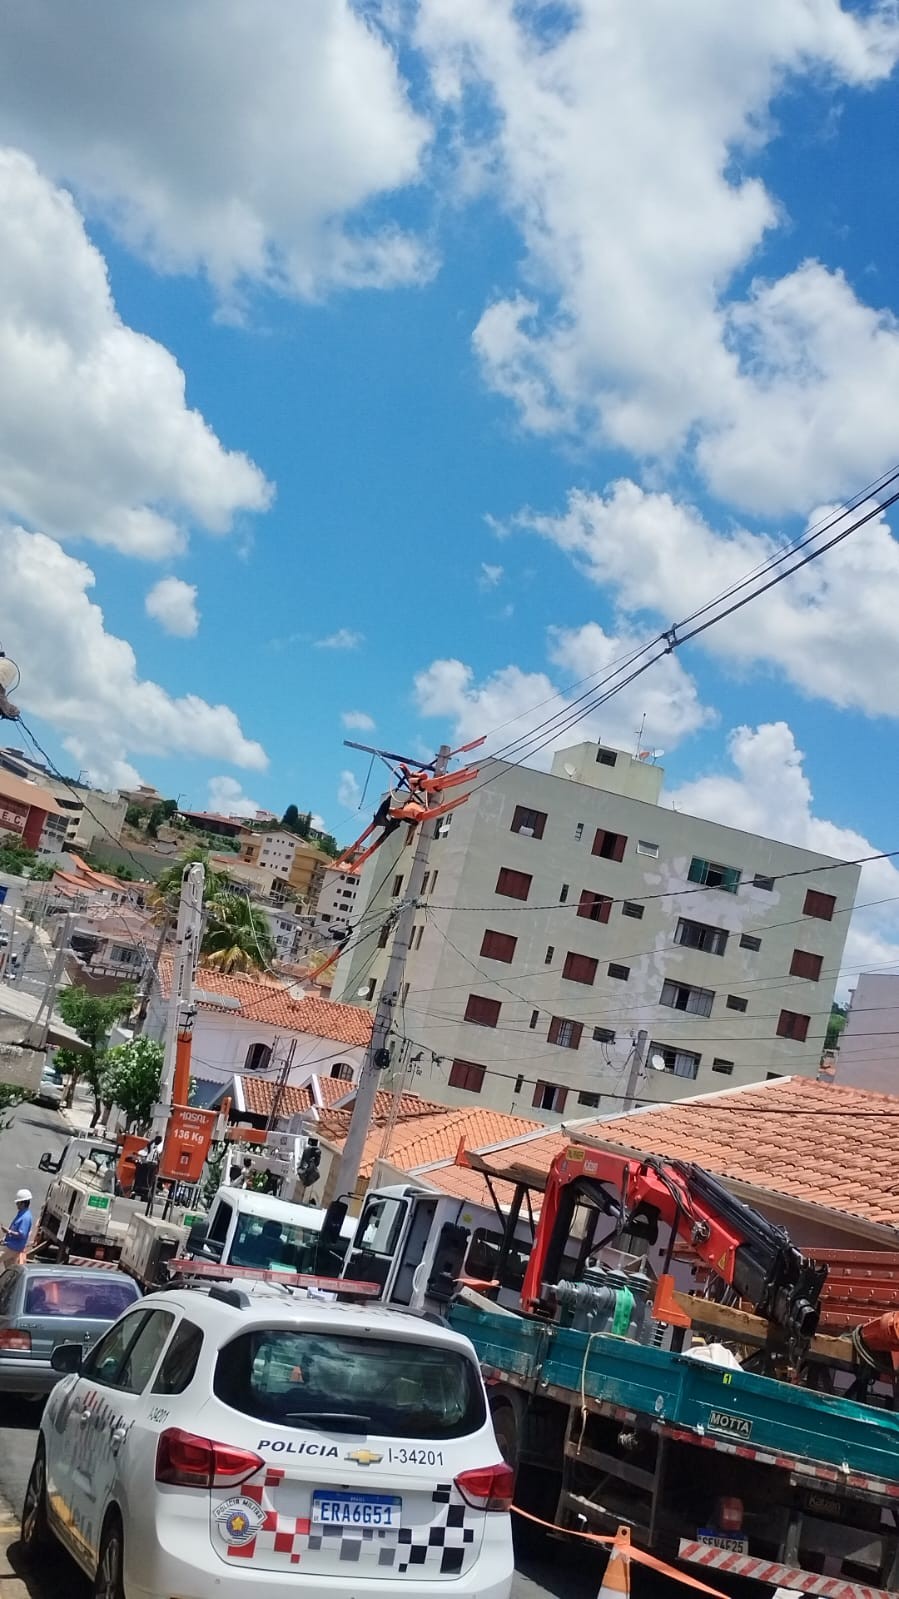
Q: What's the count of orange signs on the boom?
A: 1